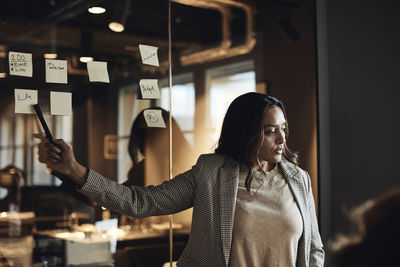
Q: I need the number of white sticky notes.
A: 8